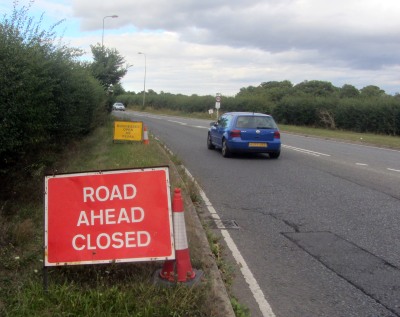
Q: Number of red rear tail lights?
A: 2